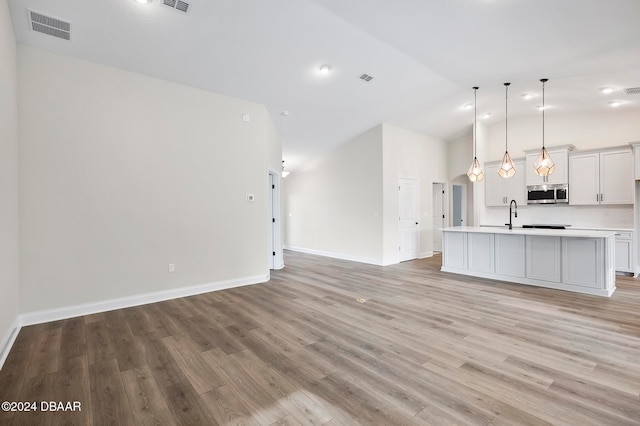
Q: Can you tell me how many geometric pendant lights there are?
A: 3